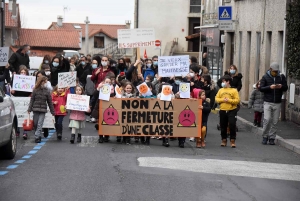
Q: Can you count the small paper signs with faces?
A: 5